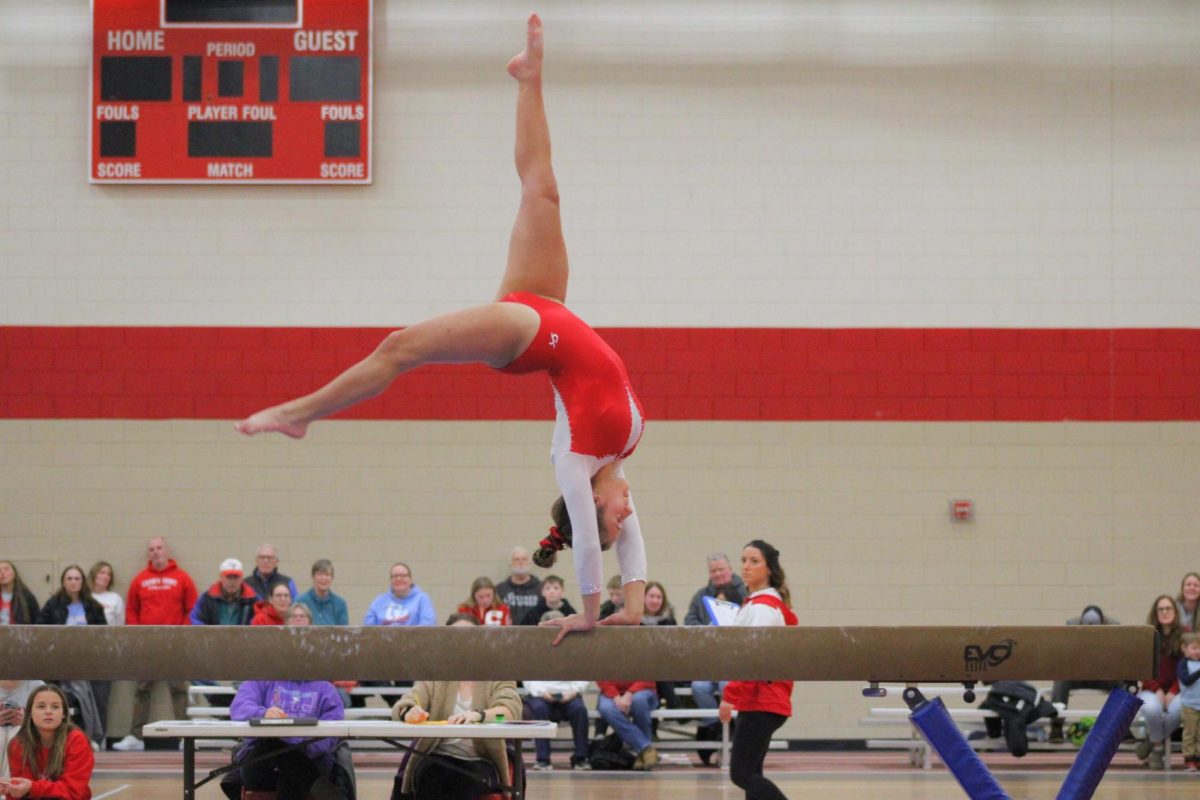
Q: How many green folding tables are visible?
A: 0